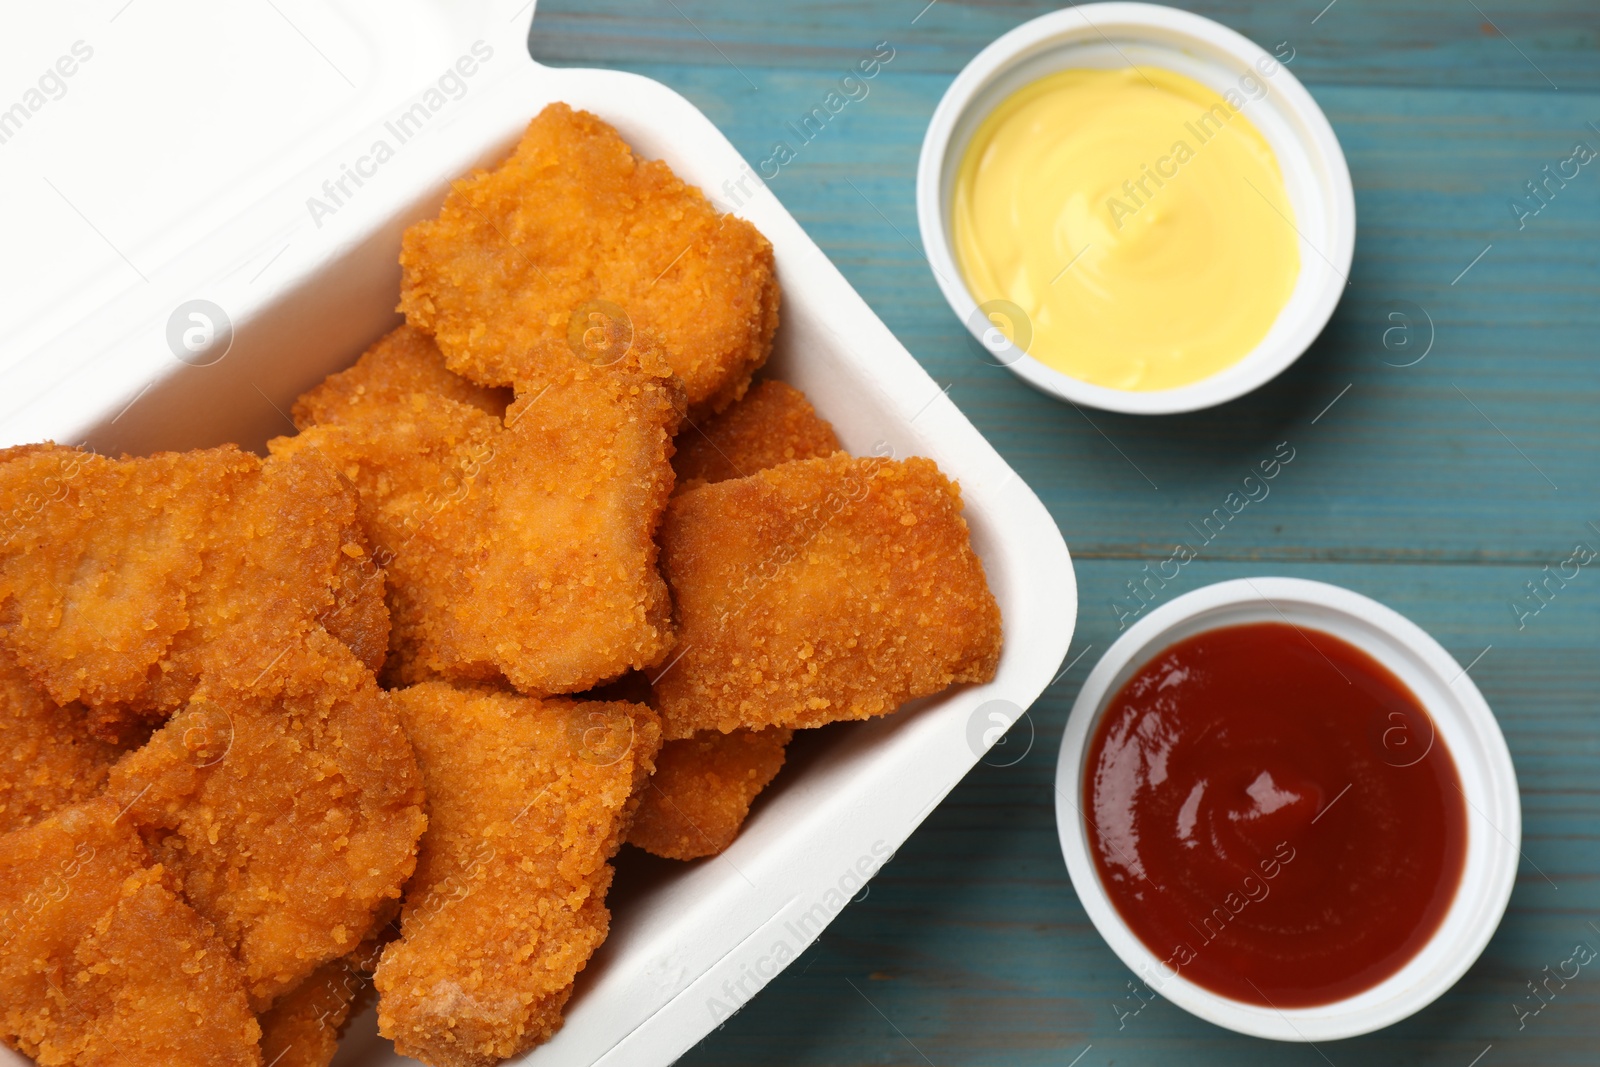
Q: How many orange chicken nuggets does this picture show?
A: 12